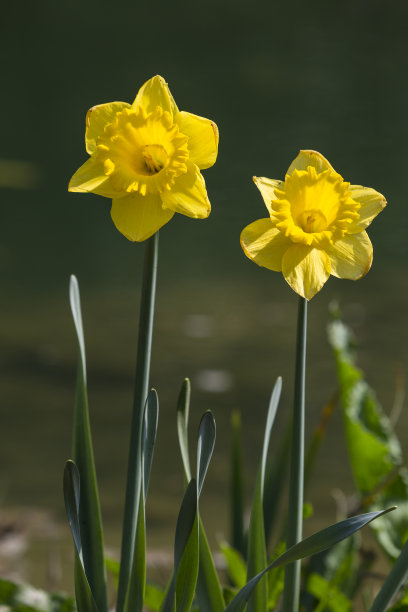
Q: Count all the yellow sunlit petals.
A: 12